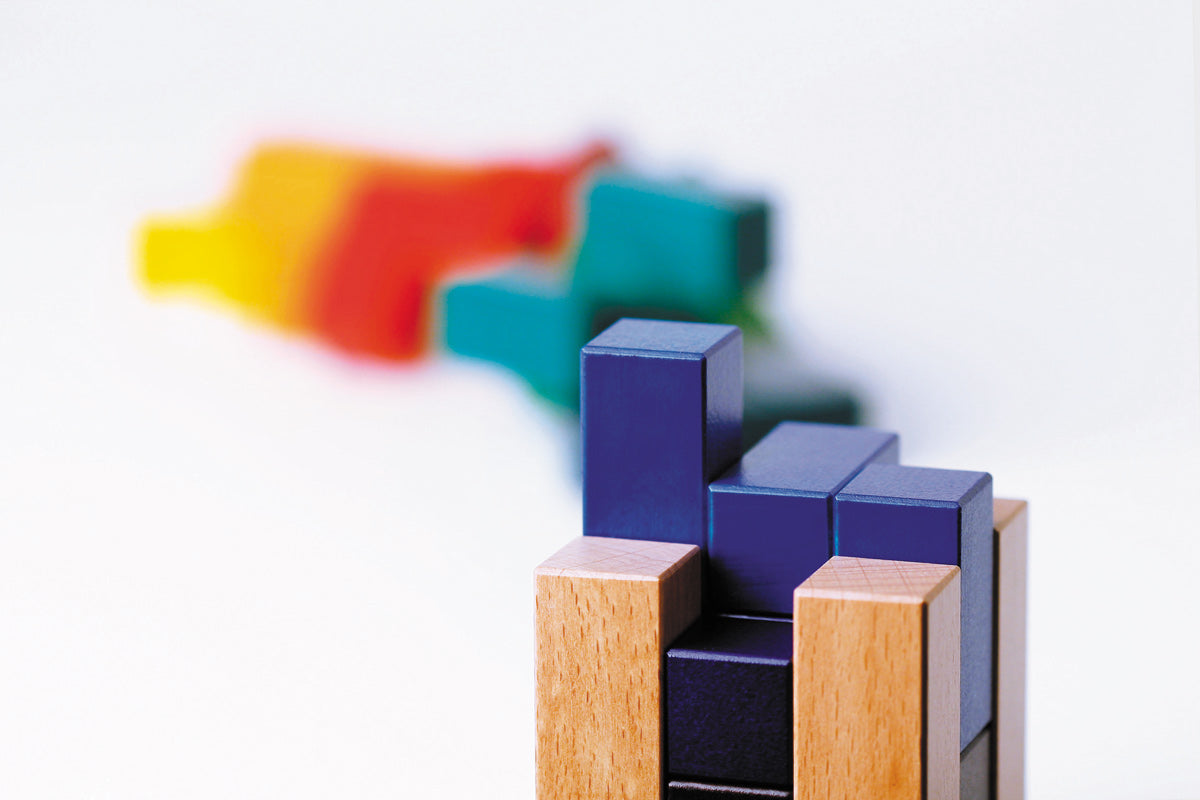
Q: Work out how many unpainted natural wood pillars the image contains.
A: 3